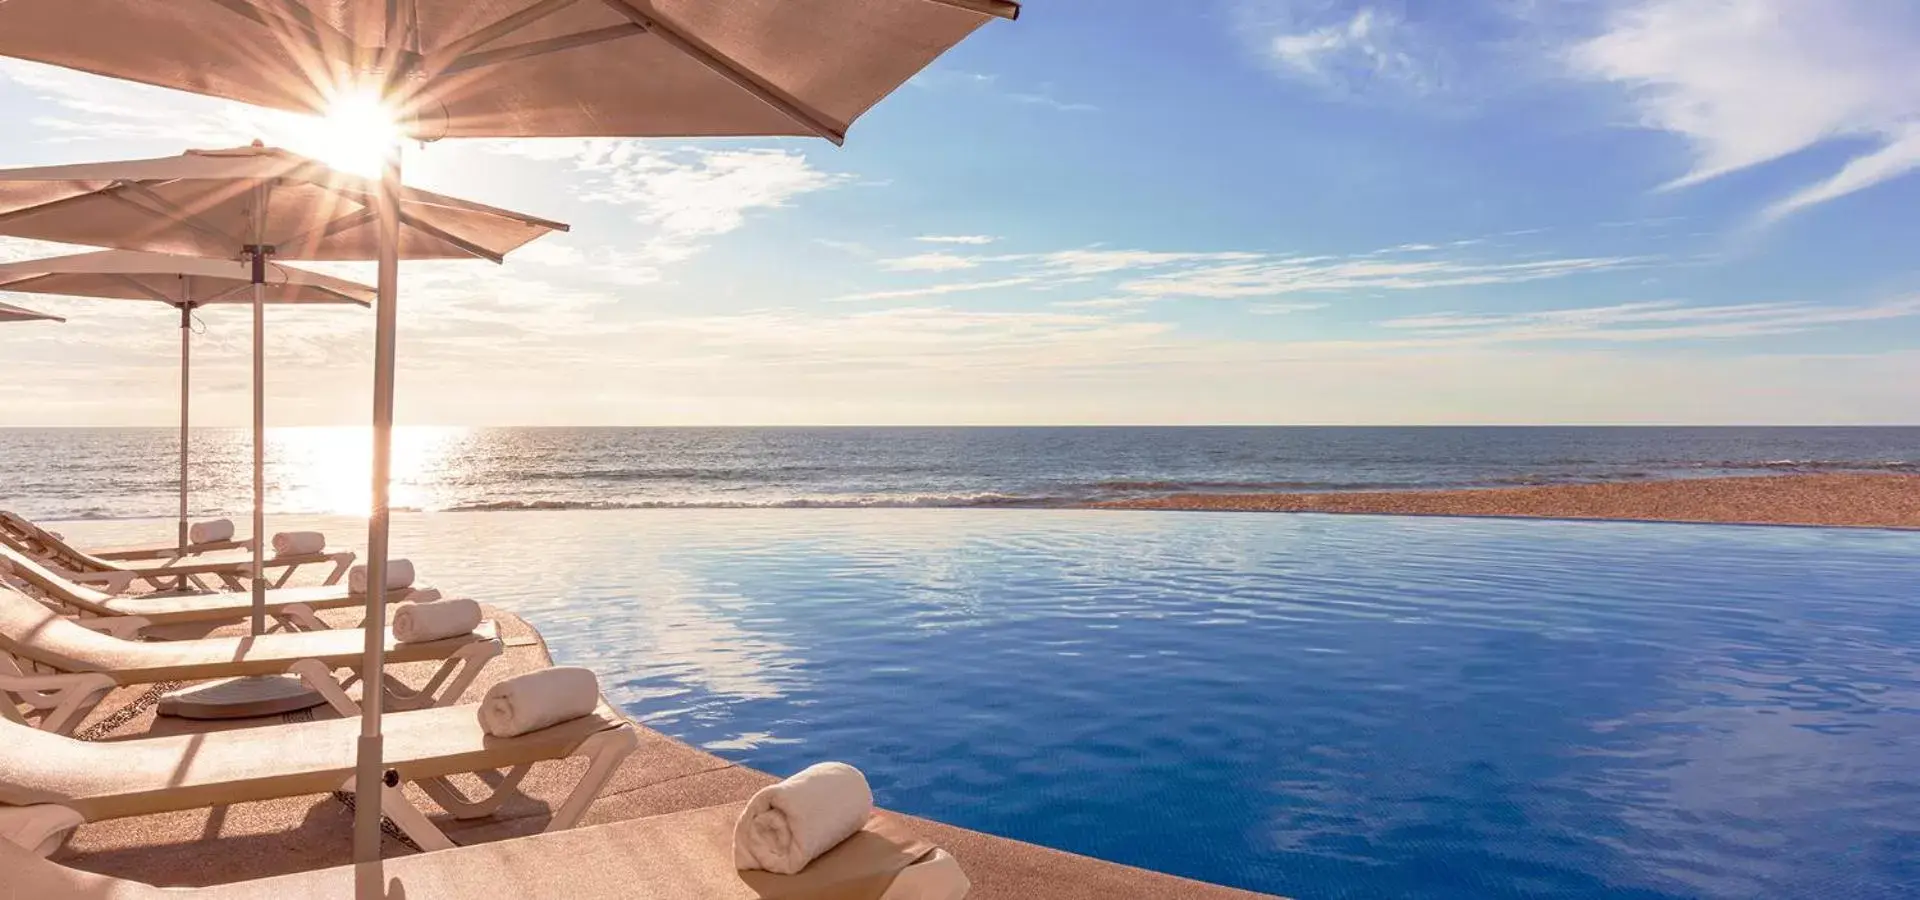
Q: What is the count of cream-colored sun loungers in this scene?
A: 6